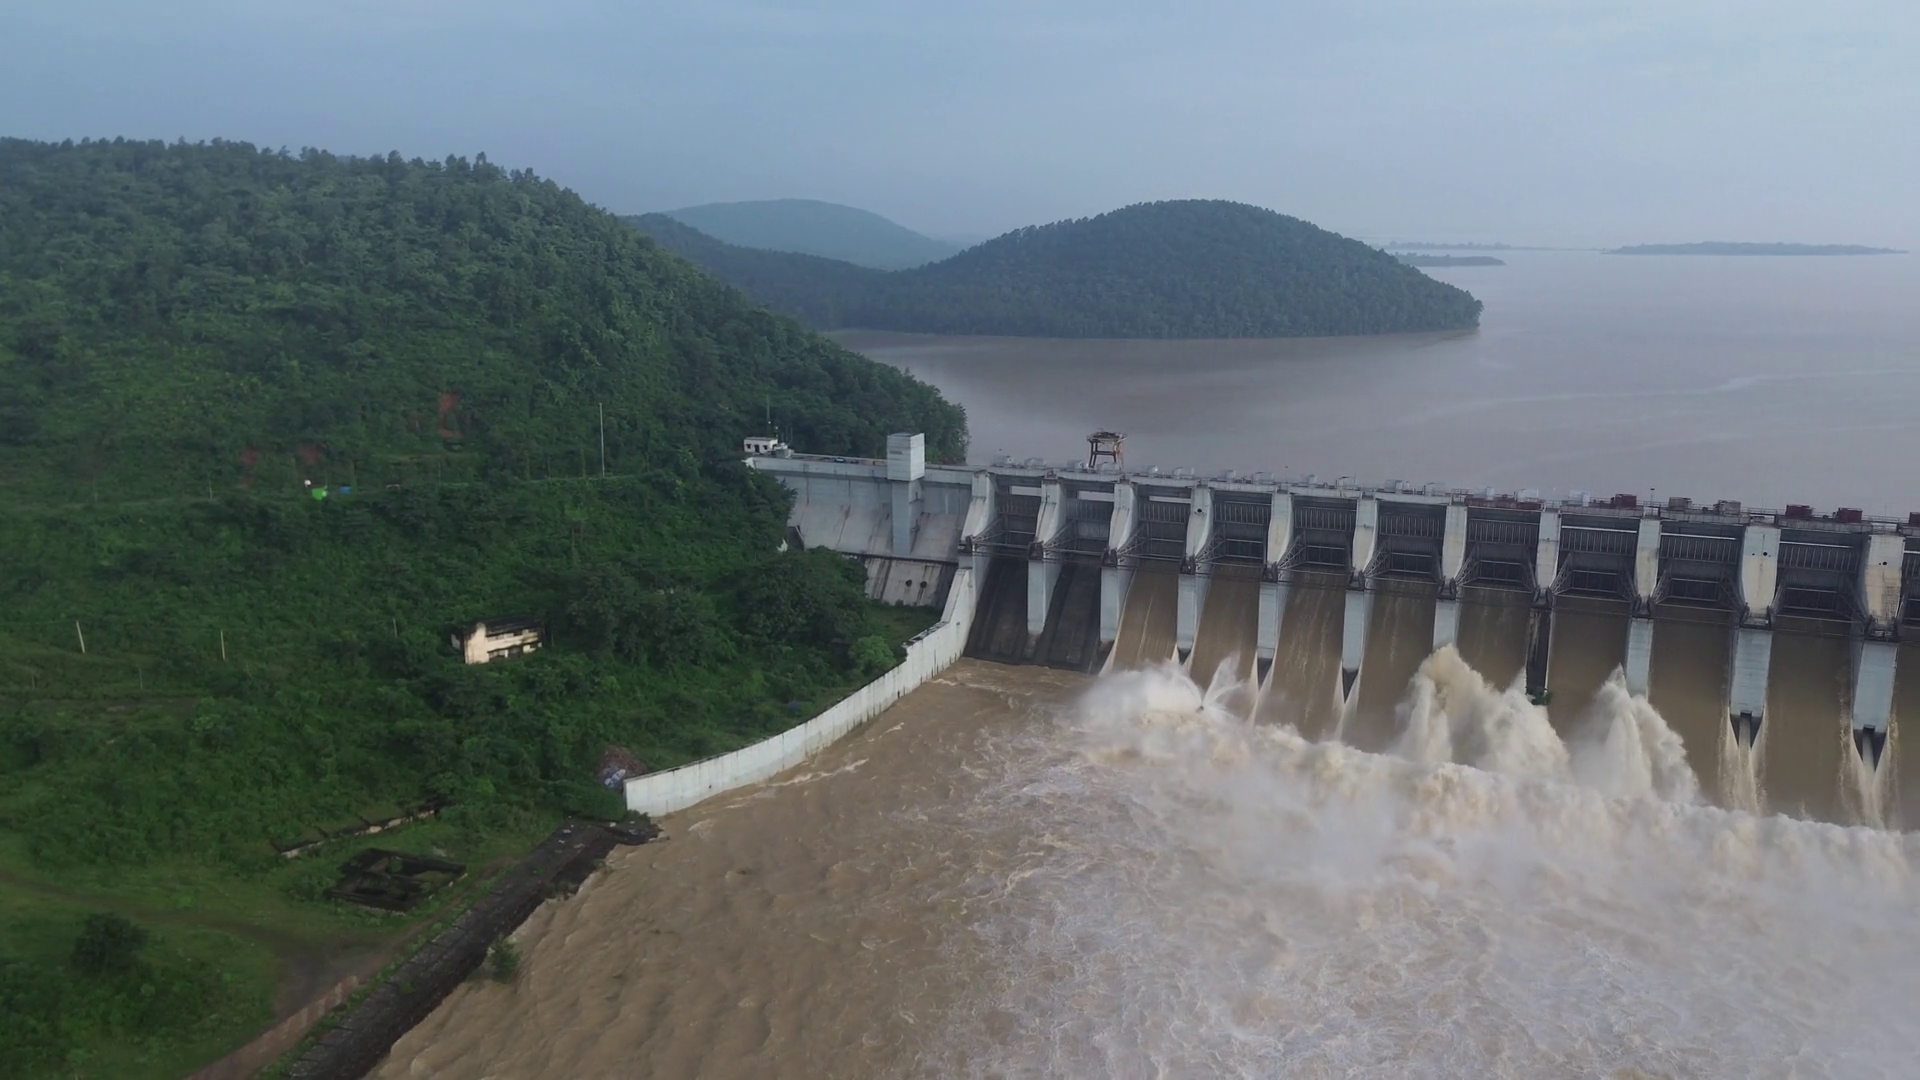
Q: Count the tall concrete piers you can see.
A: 11